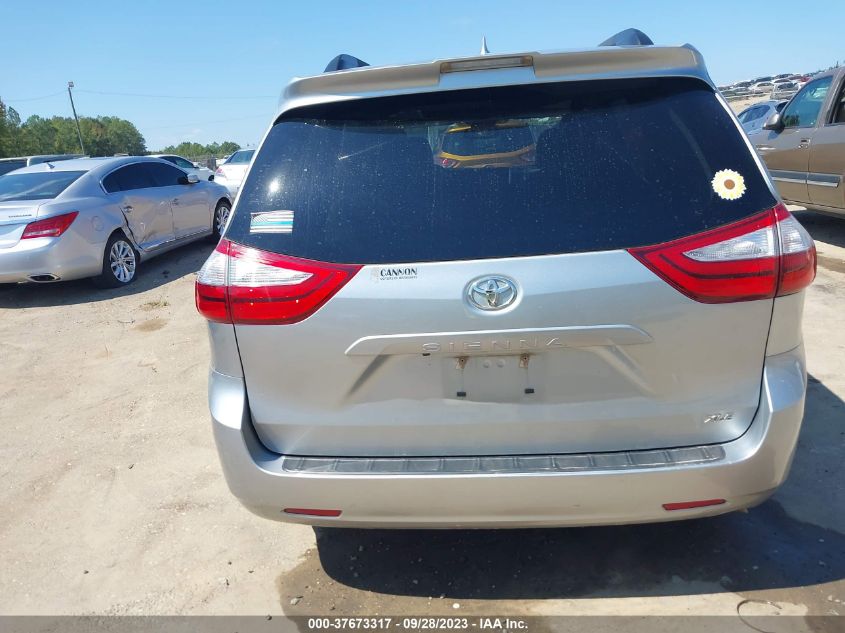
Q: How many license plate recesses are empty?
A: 1